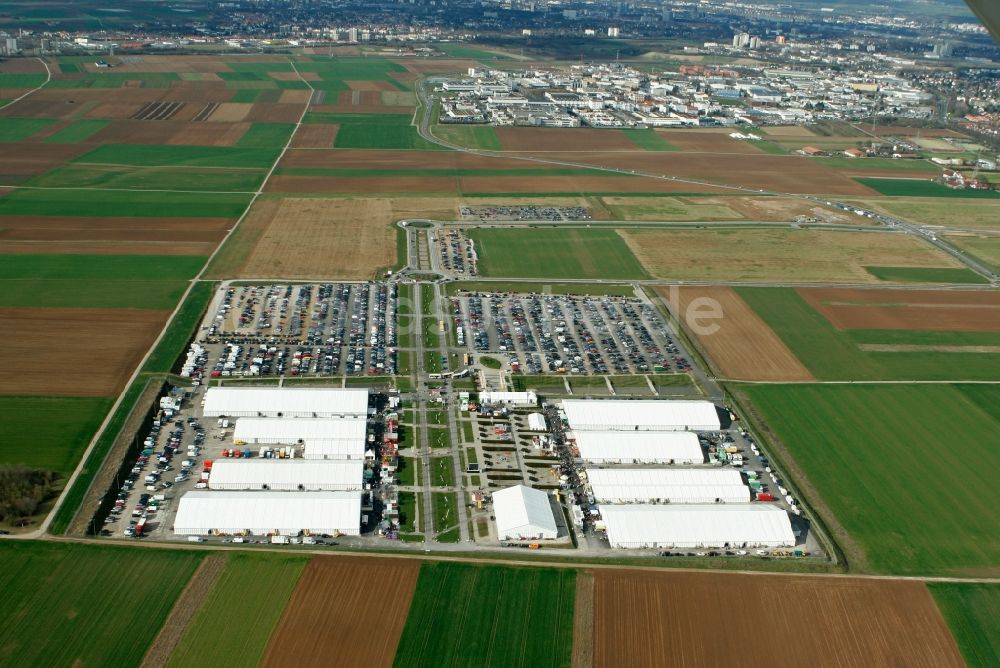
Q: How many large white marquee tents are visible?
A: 9